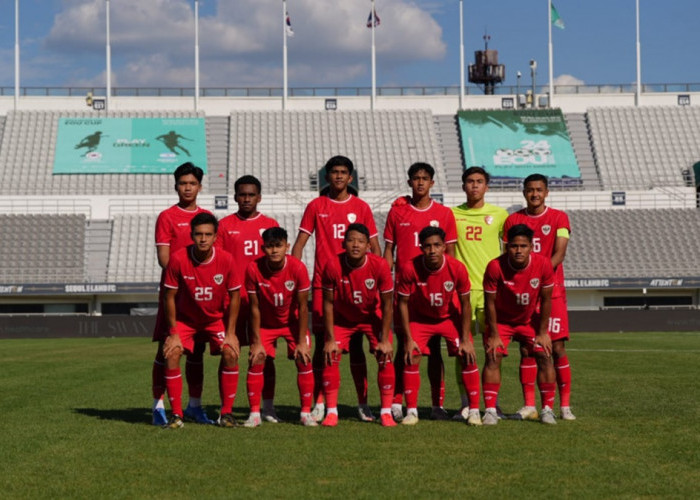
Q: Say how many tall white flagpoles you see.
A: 8